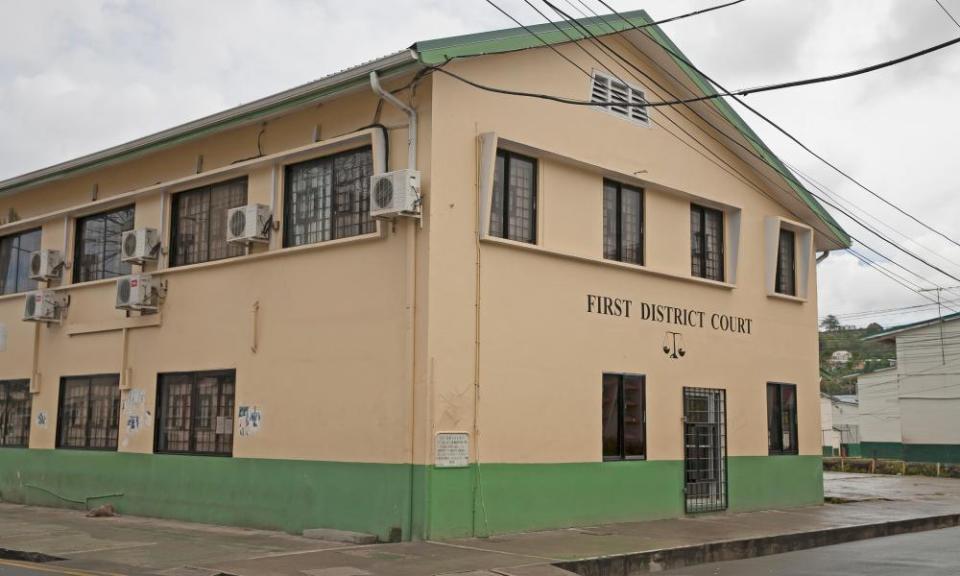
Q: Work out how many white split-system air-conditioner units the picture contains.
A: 6